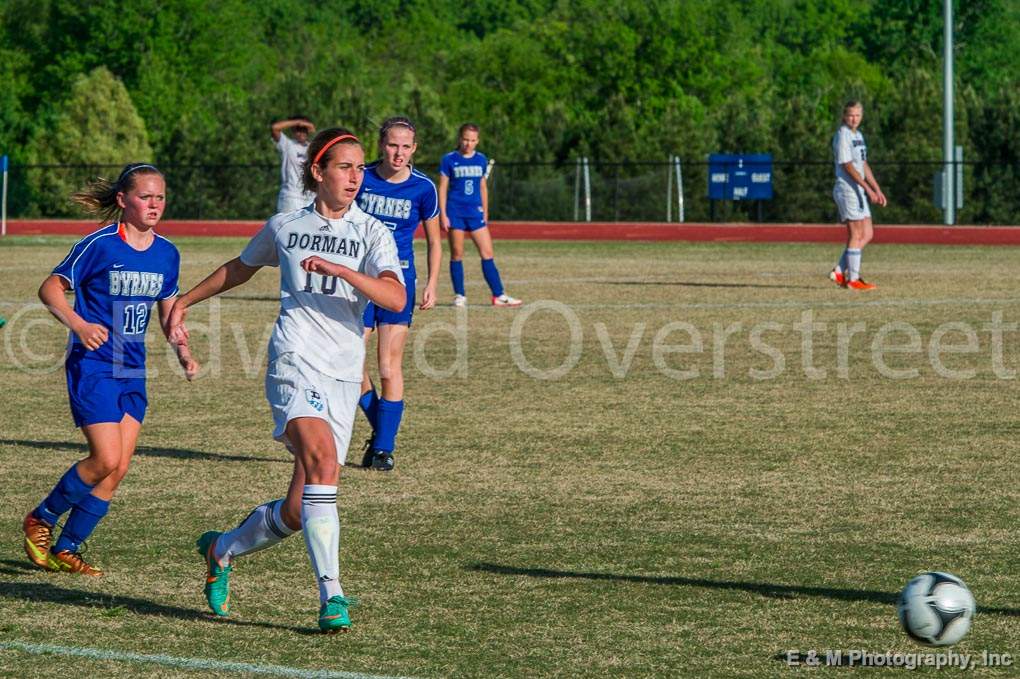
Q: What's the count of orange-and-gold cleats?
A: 2